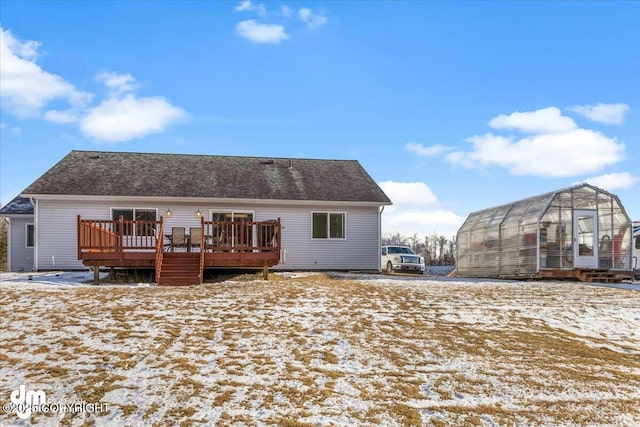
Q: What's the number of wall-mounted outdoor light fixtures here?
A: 2